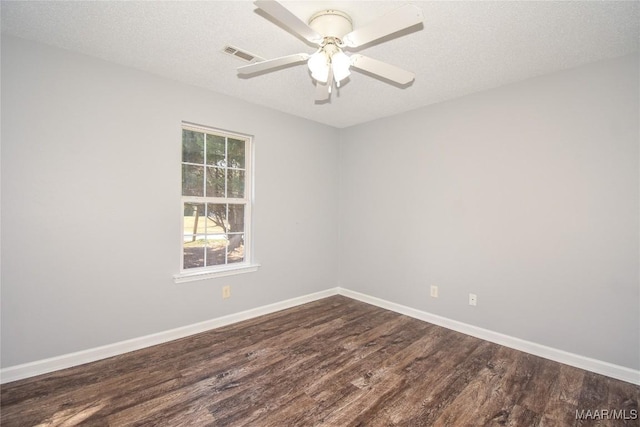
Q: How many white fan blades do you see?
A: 5